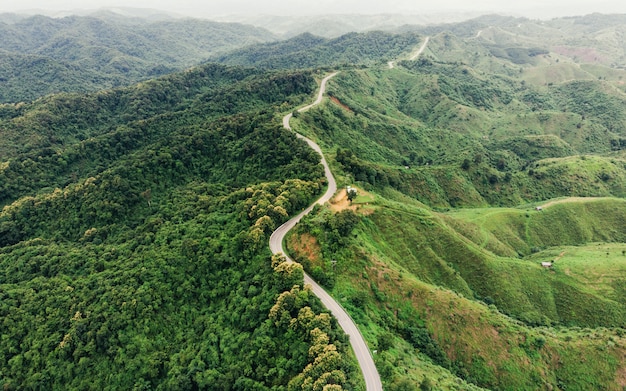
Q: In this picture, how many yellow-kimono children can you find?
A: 0